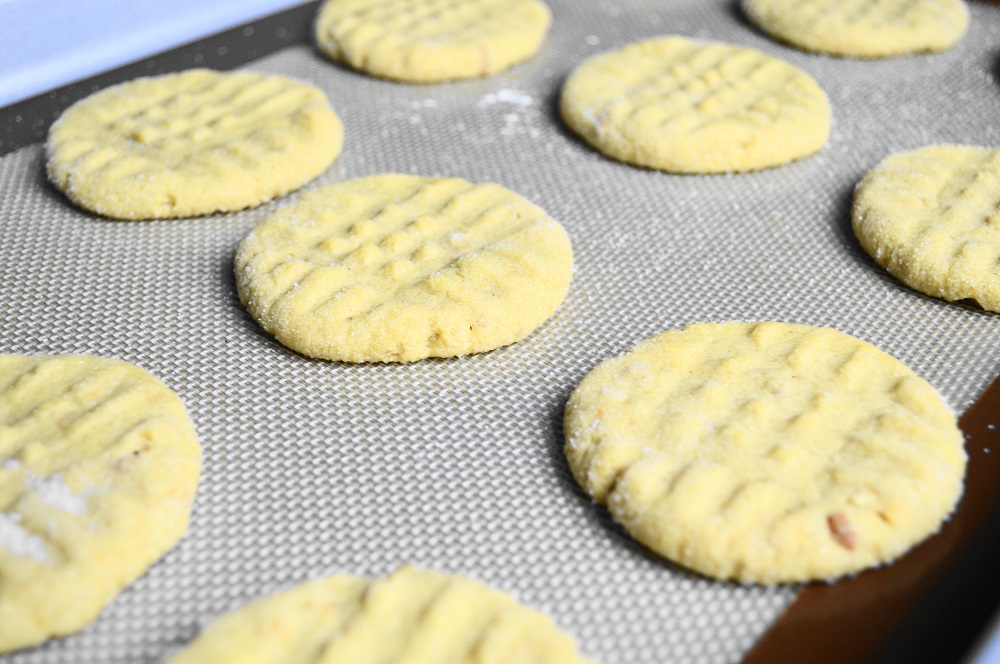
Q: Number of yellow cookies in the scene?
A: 9